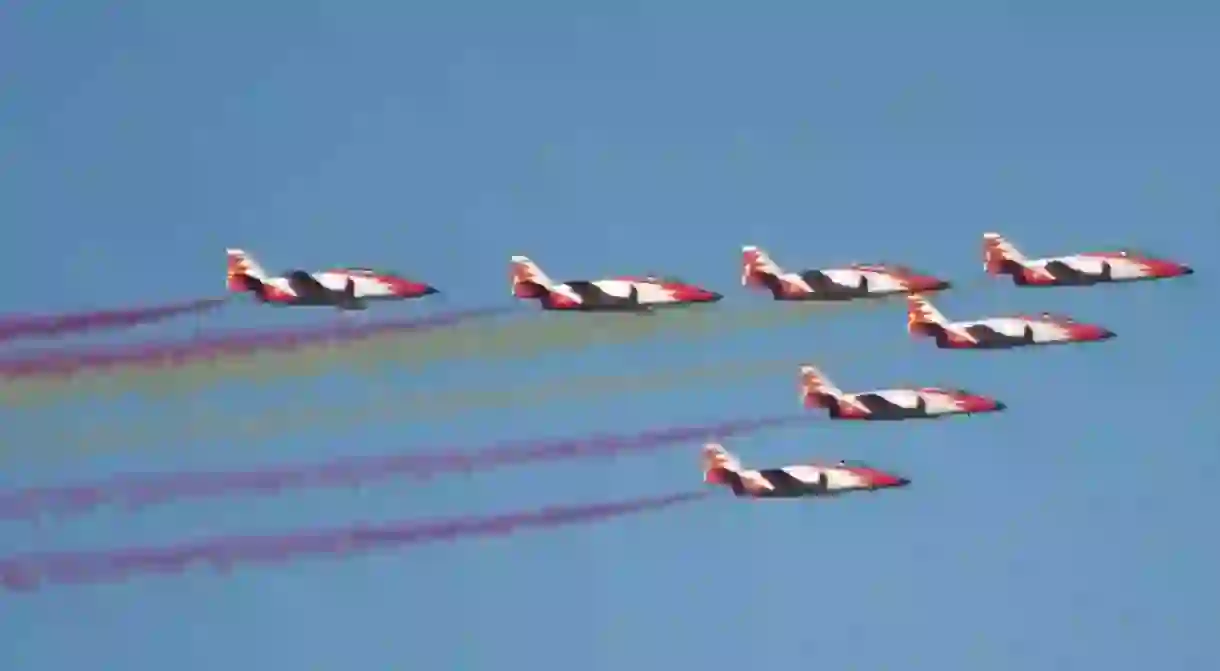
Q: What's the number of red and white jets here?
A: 7